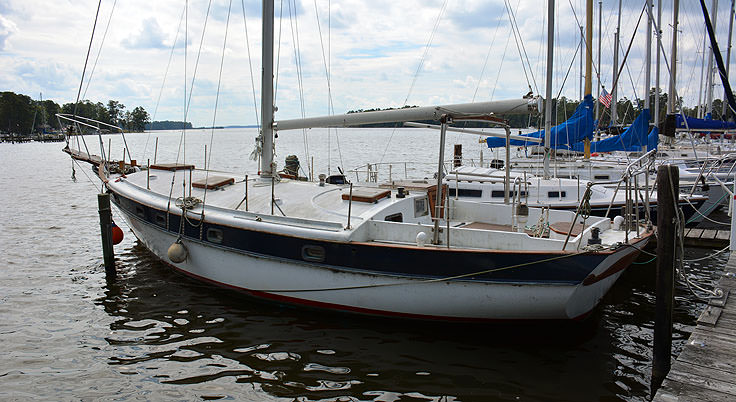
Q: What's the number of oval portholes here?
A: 4